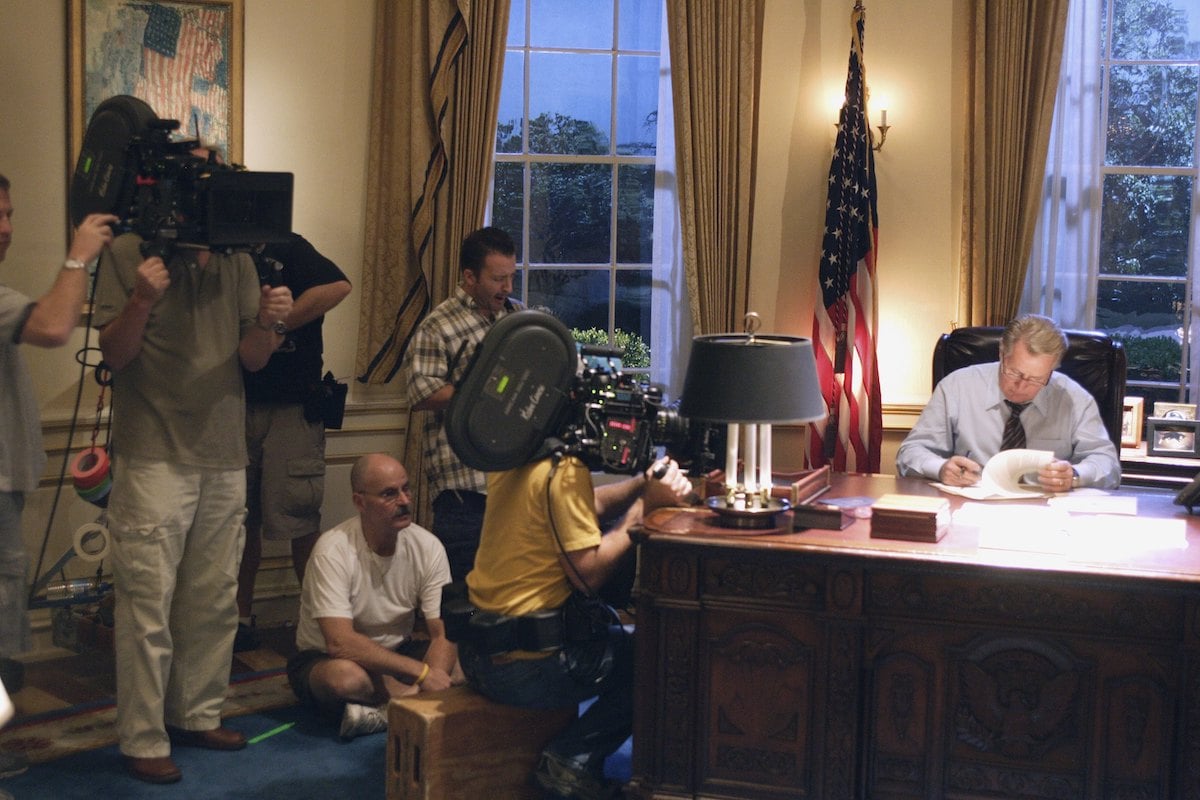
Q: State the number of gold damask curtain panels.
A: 3